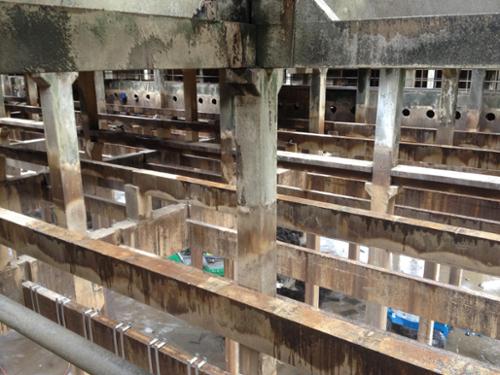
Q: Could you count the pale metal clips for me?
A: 12